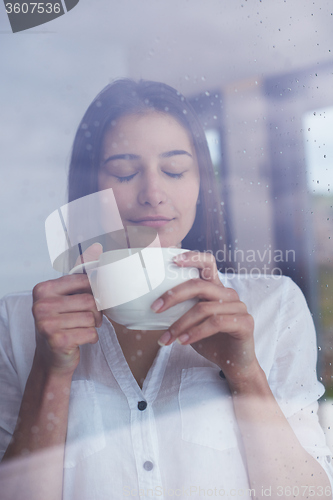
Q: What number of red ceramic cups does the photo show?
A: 0